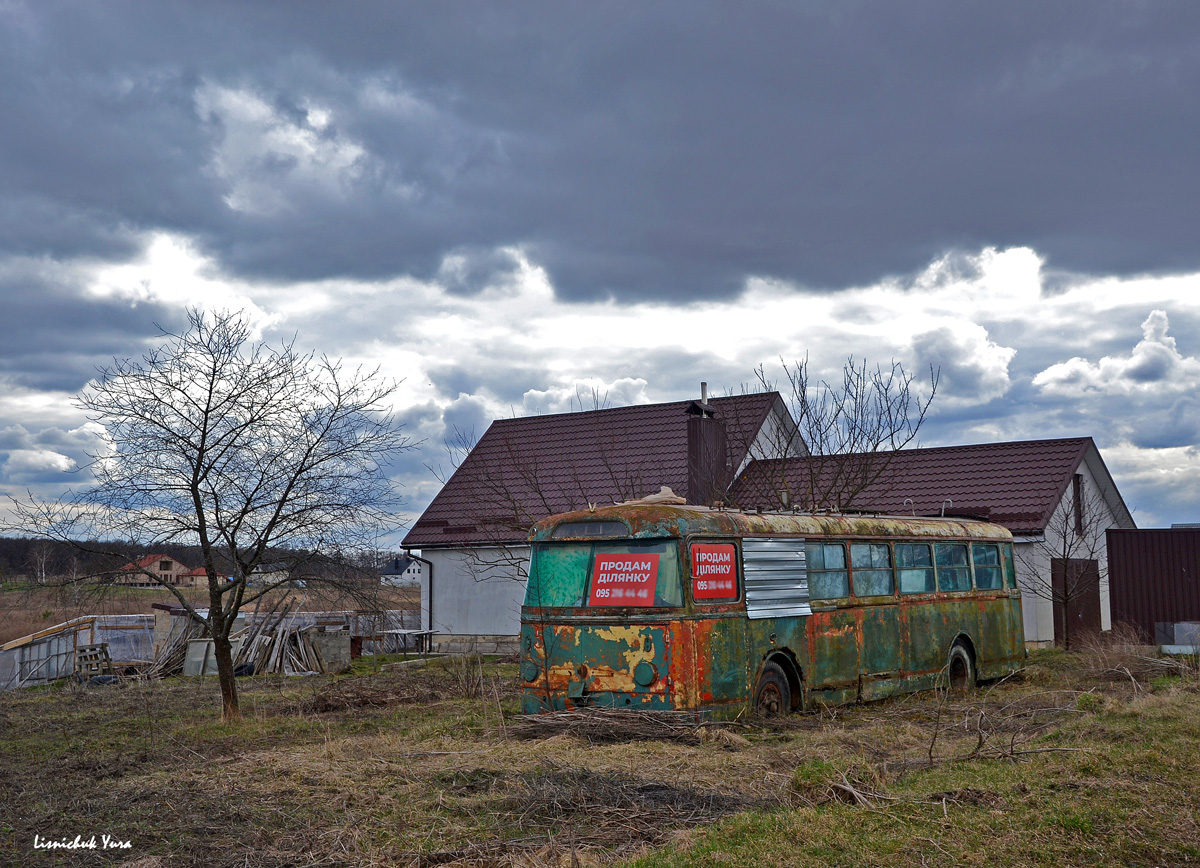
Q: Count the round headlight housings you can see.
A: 2